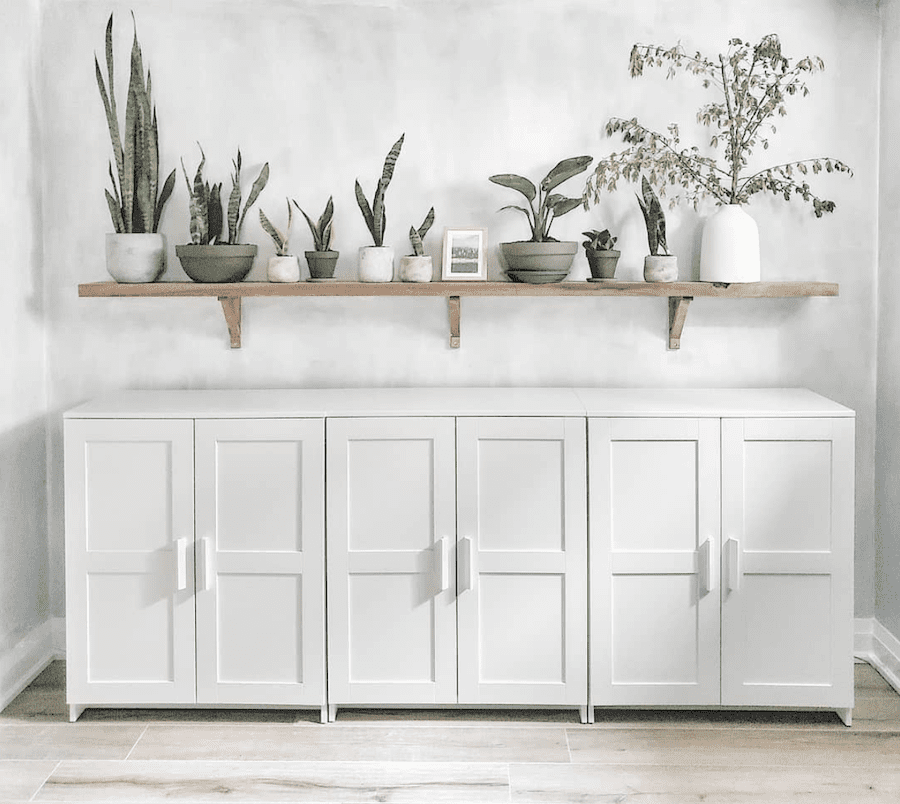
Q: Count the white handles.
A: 6